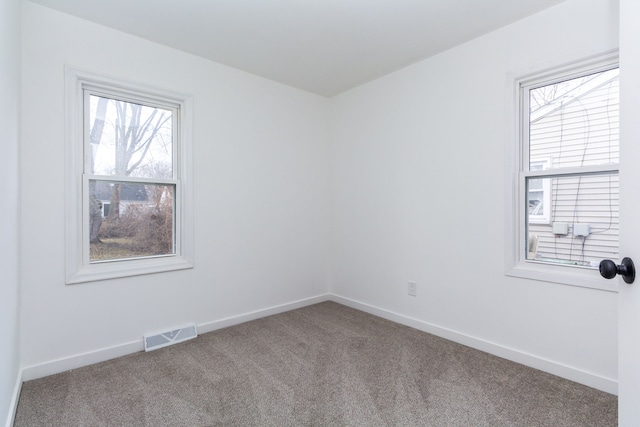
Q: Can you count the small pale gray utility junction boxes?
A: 2